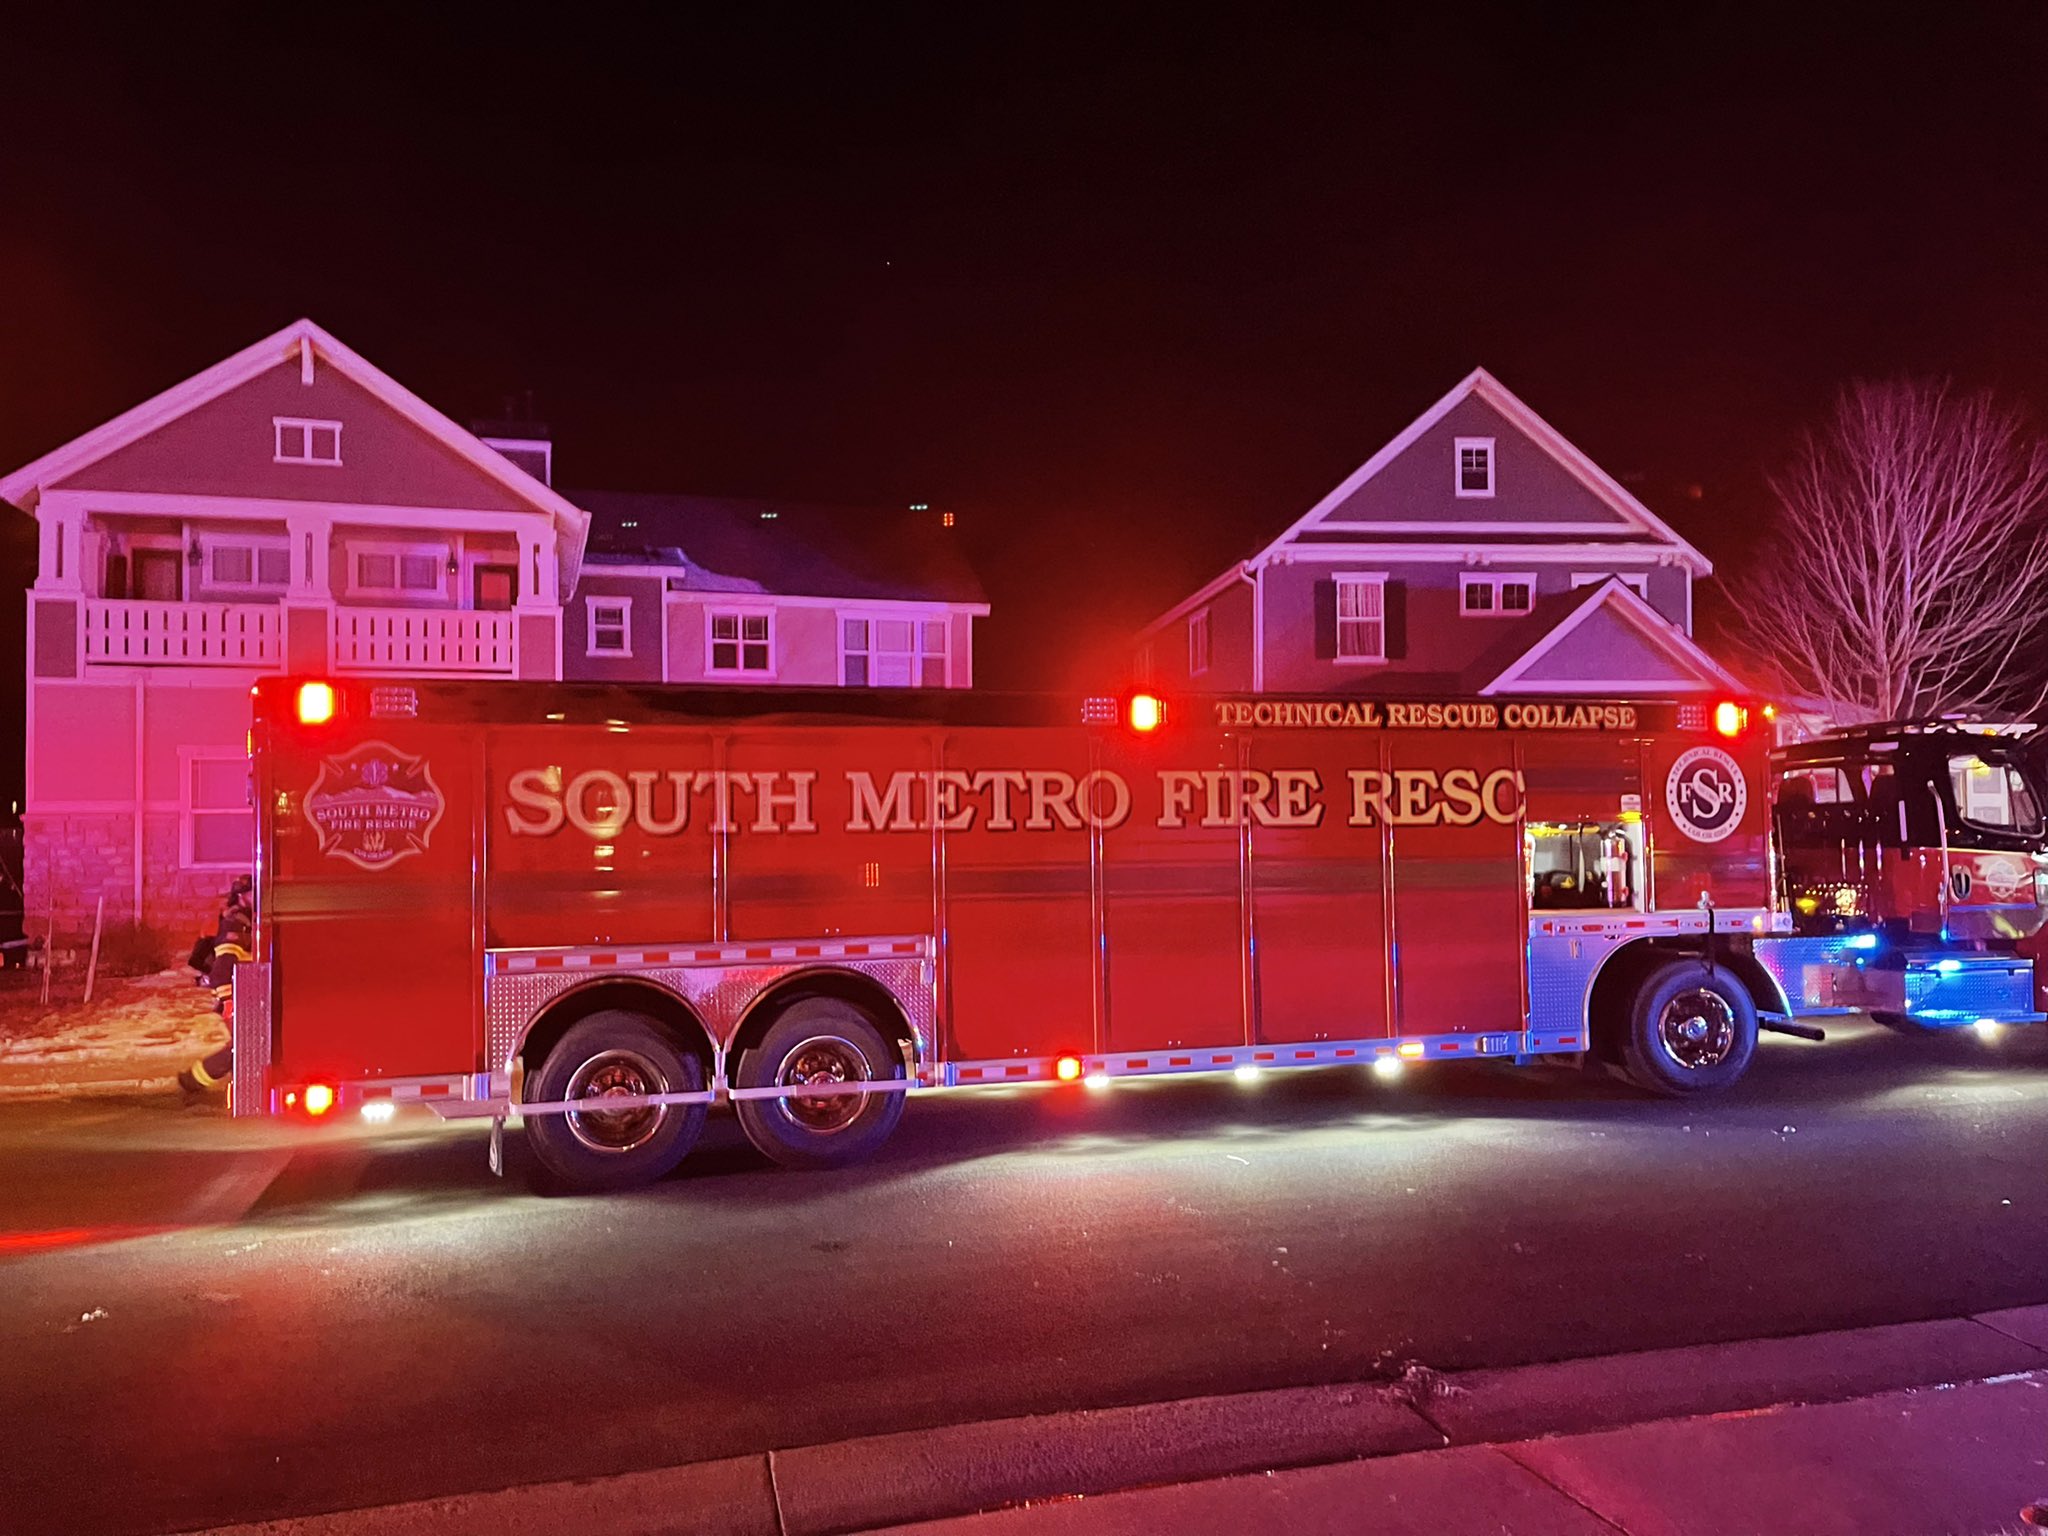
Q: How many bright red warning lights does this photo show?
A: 5